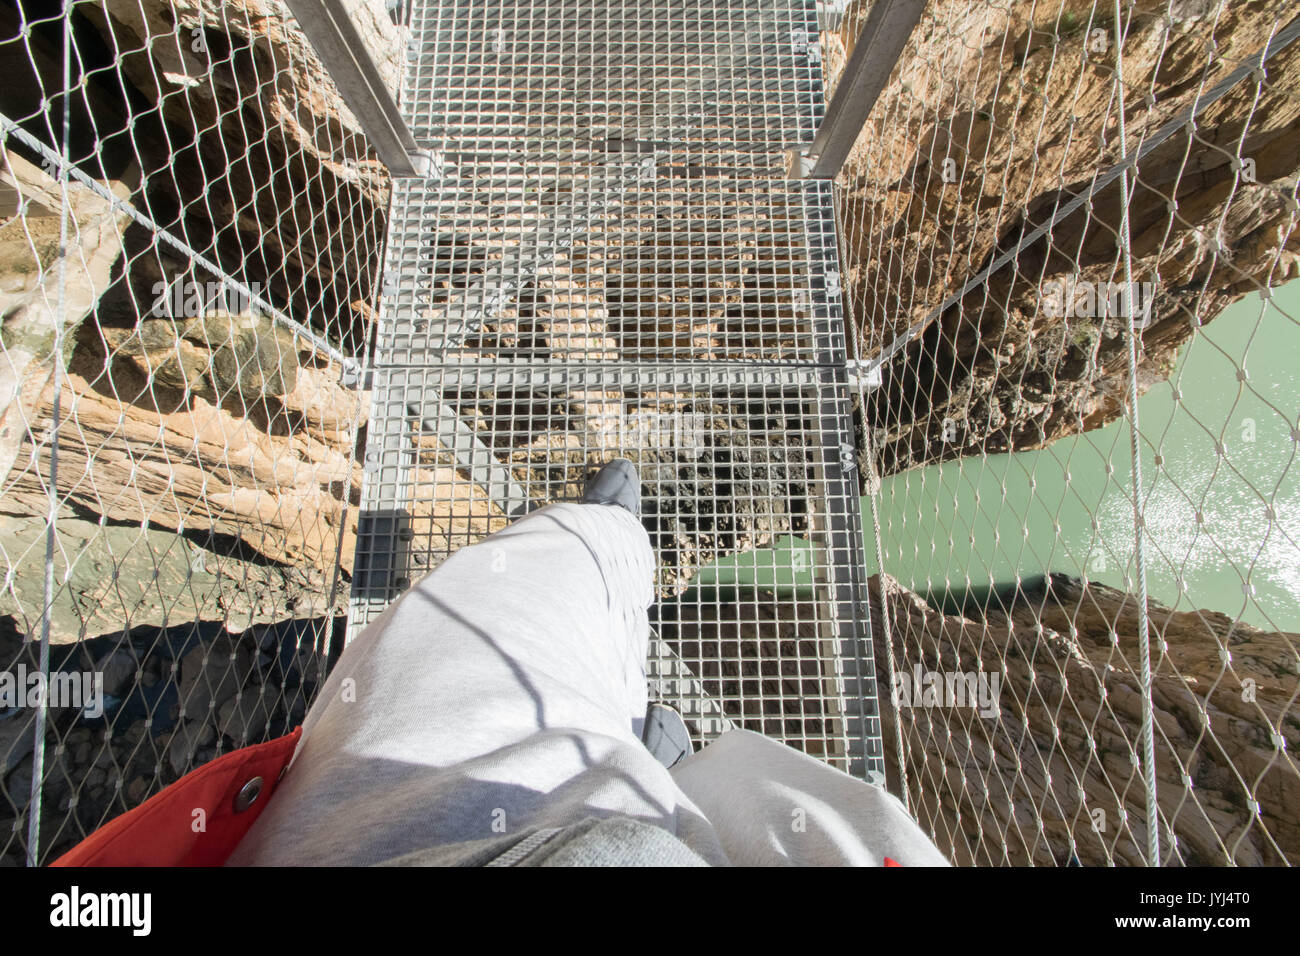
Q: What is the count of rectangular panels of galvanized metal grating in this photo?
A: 3